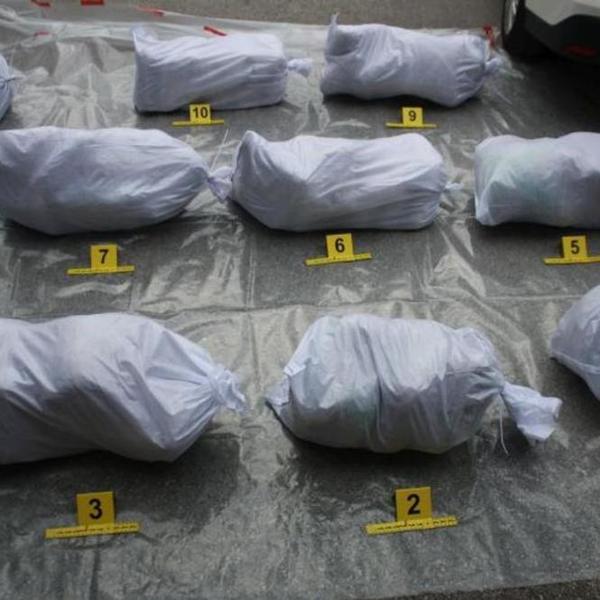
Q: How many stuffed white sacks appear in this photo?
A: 9